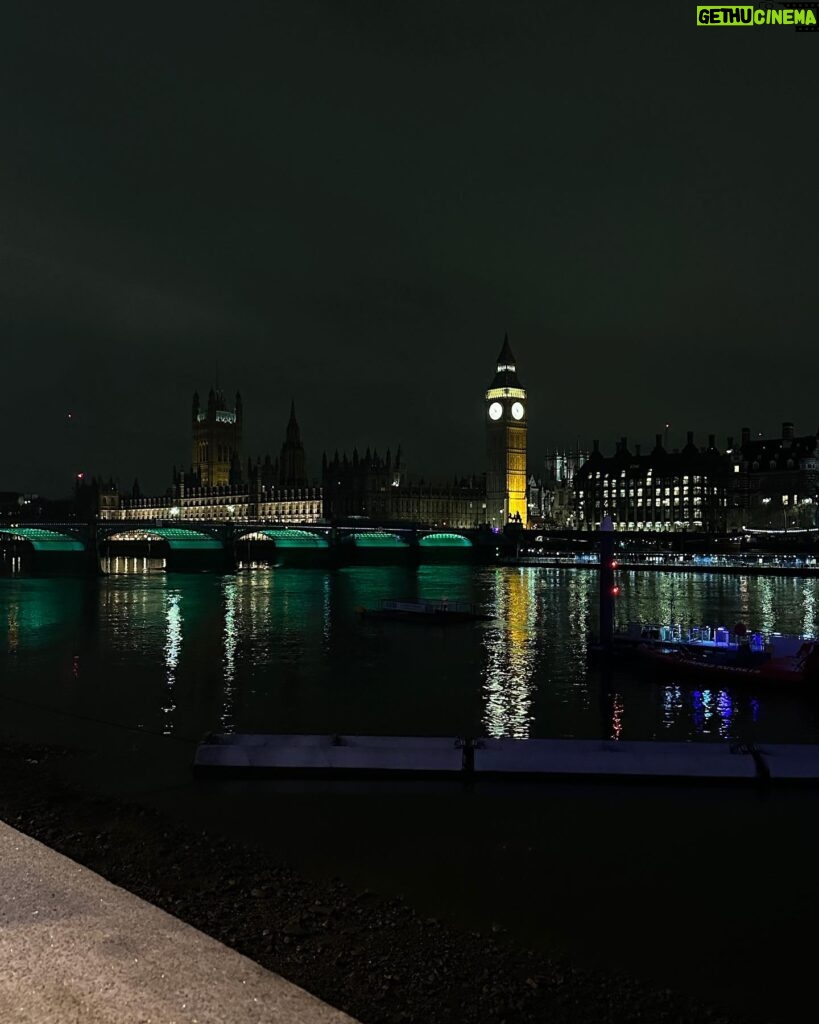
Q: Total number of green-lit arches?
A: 5